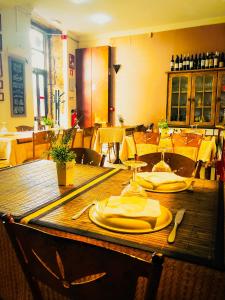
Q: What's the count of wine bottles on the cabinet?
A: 13